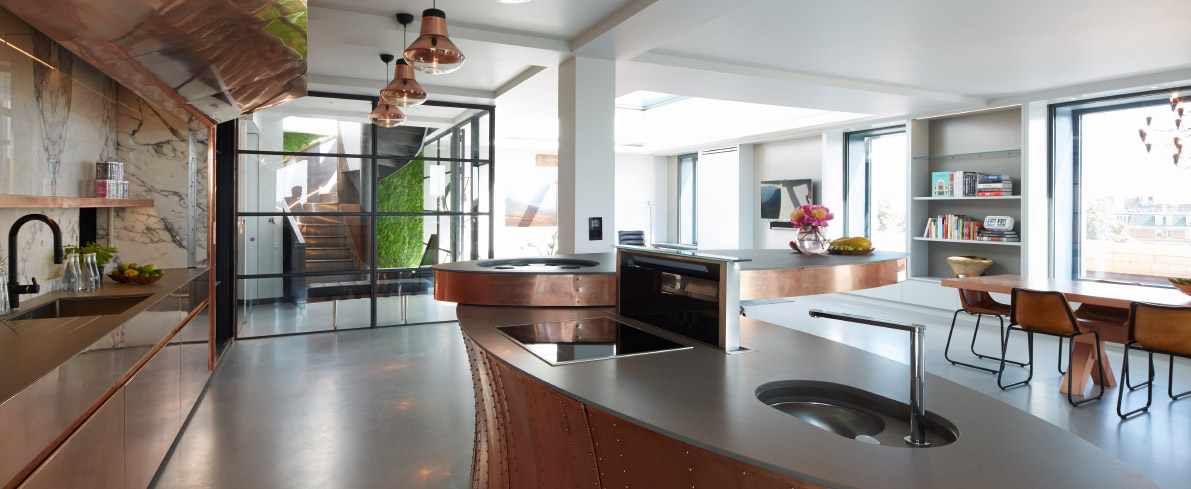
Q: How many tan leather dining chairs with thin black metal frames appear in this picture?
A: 4